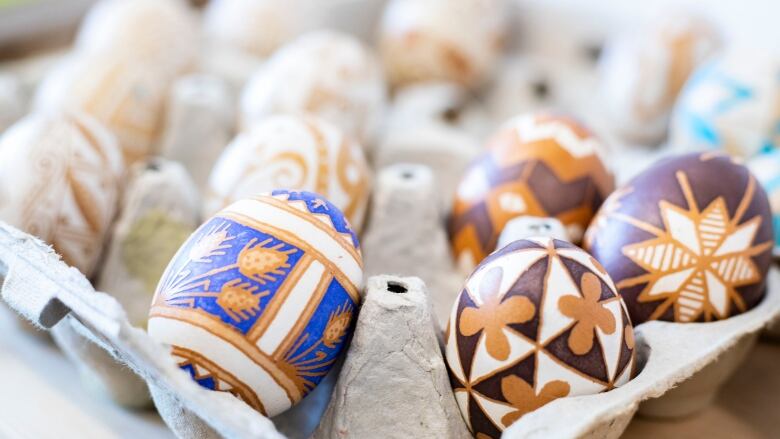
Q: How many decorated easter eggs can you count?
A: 14